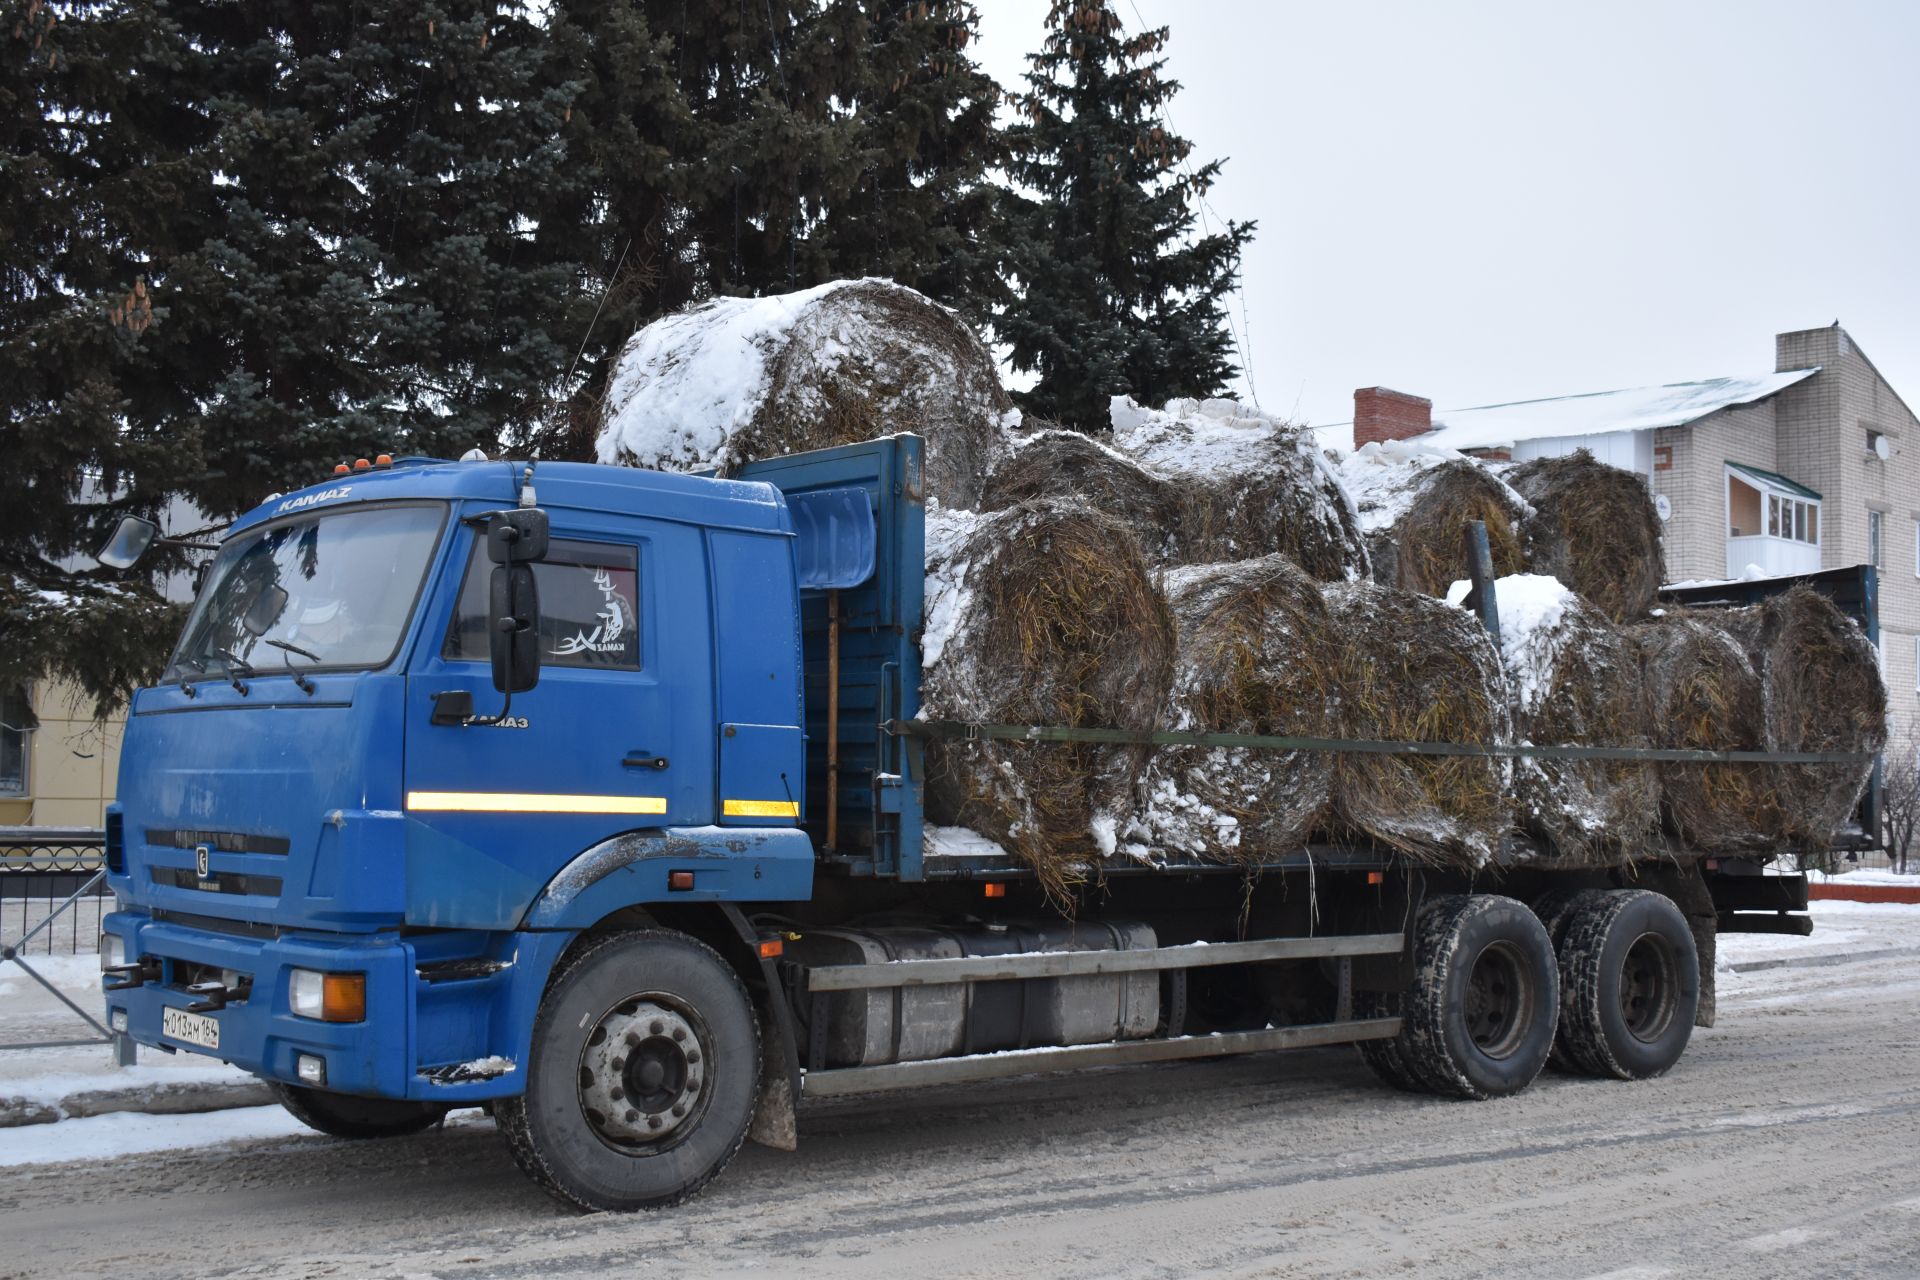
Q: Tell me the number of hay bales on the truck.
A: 11